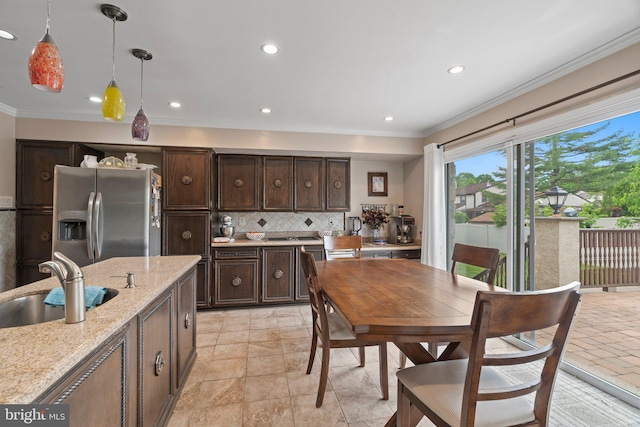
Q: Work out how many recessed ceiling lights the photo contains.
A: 7